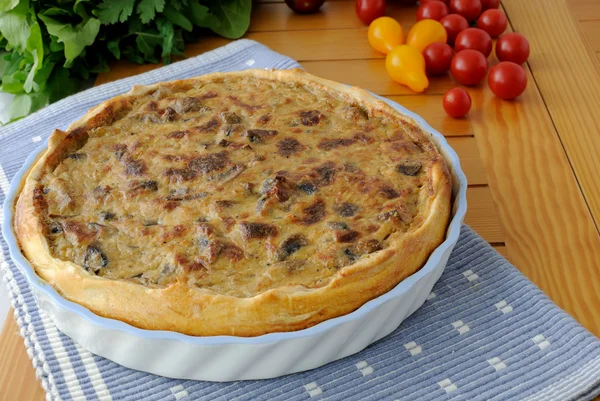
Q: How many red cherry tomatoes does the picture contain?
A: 13